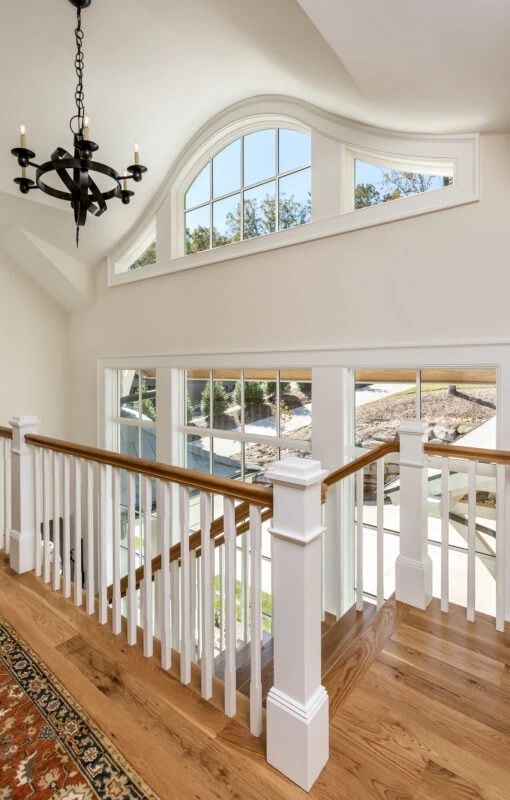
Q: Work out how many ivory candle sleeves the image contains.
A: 5